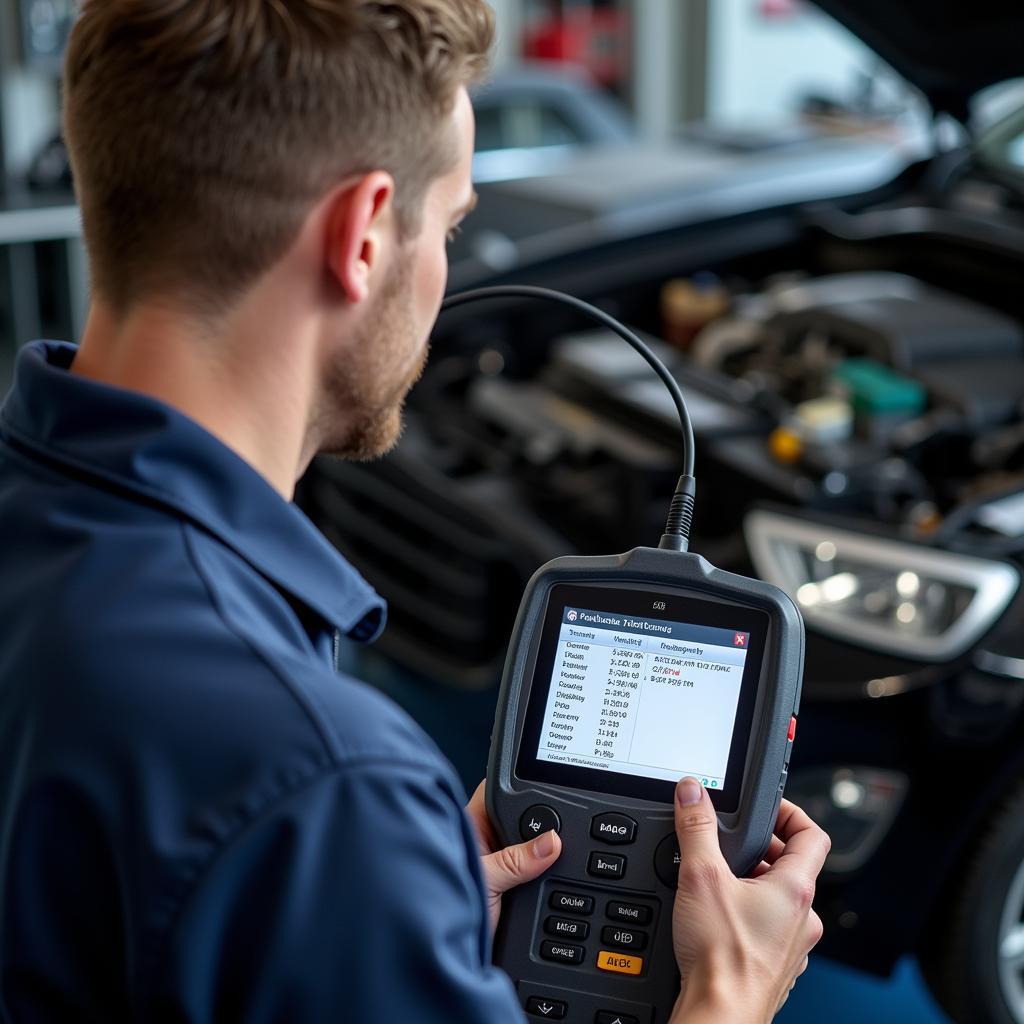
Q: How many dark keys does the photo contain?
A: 11